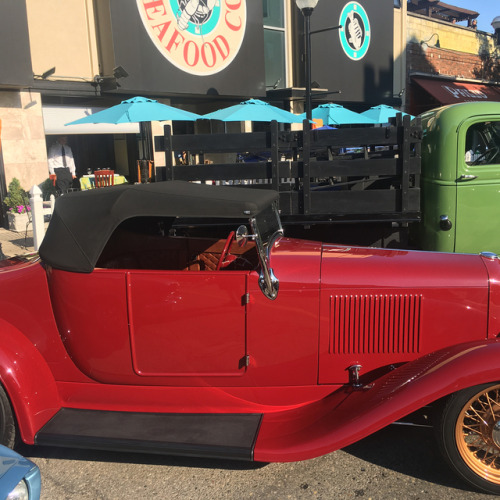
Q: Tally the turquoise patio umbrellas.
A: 4